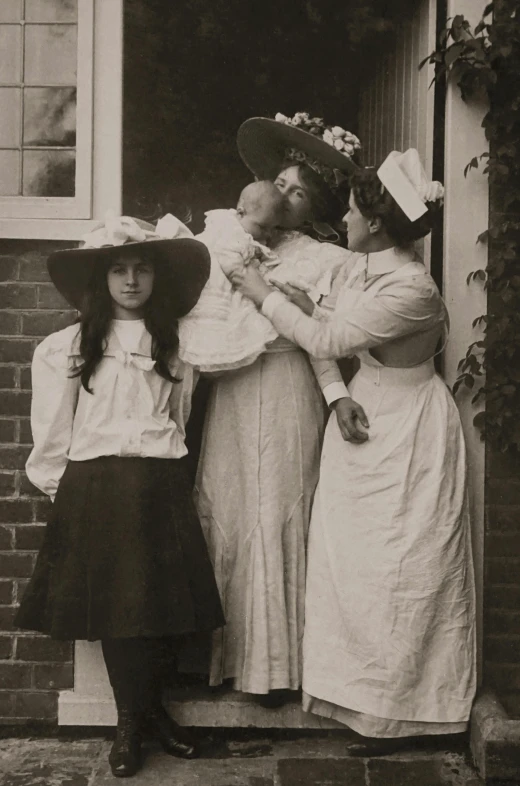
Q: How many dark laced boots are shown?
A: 2